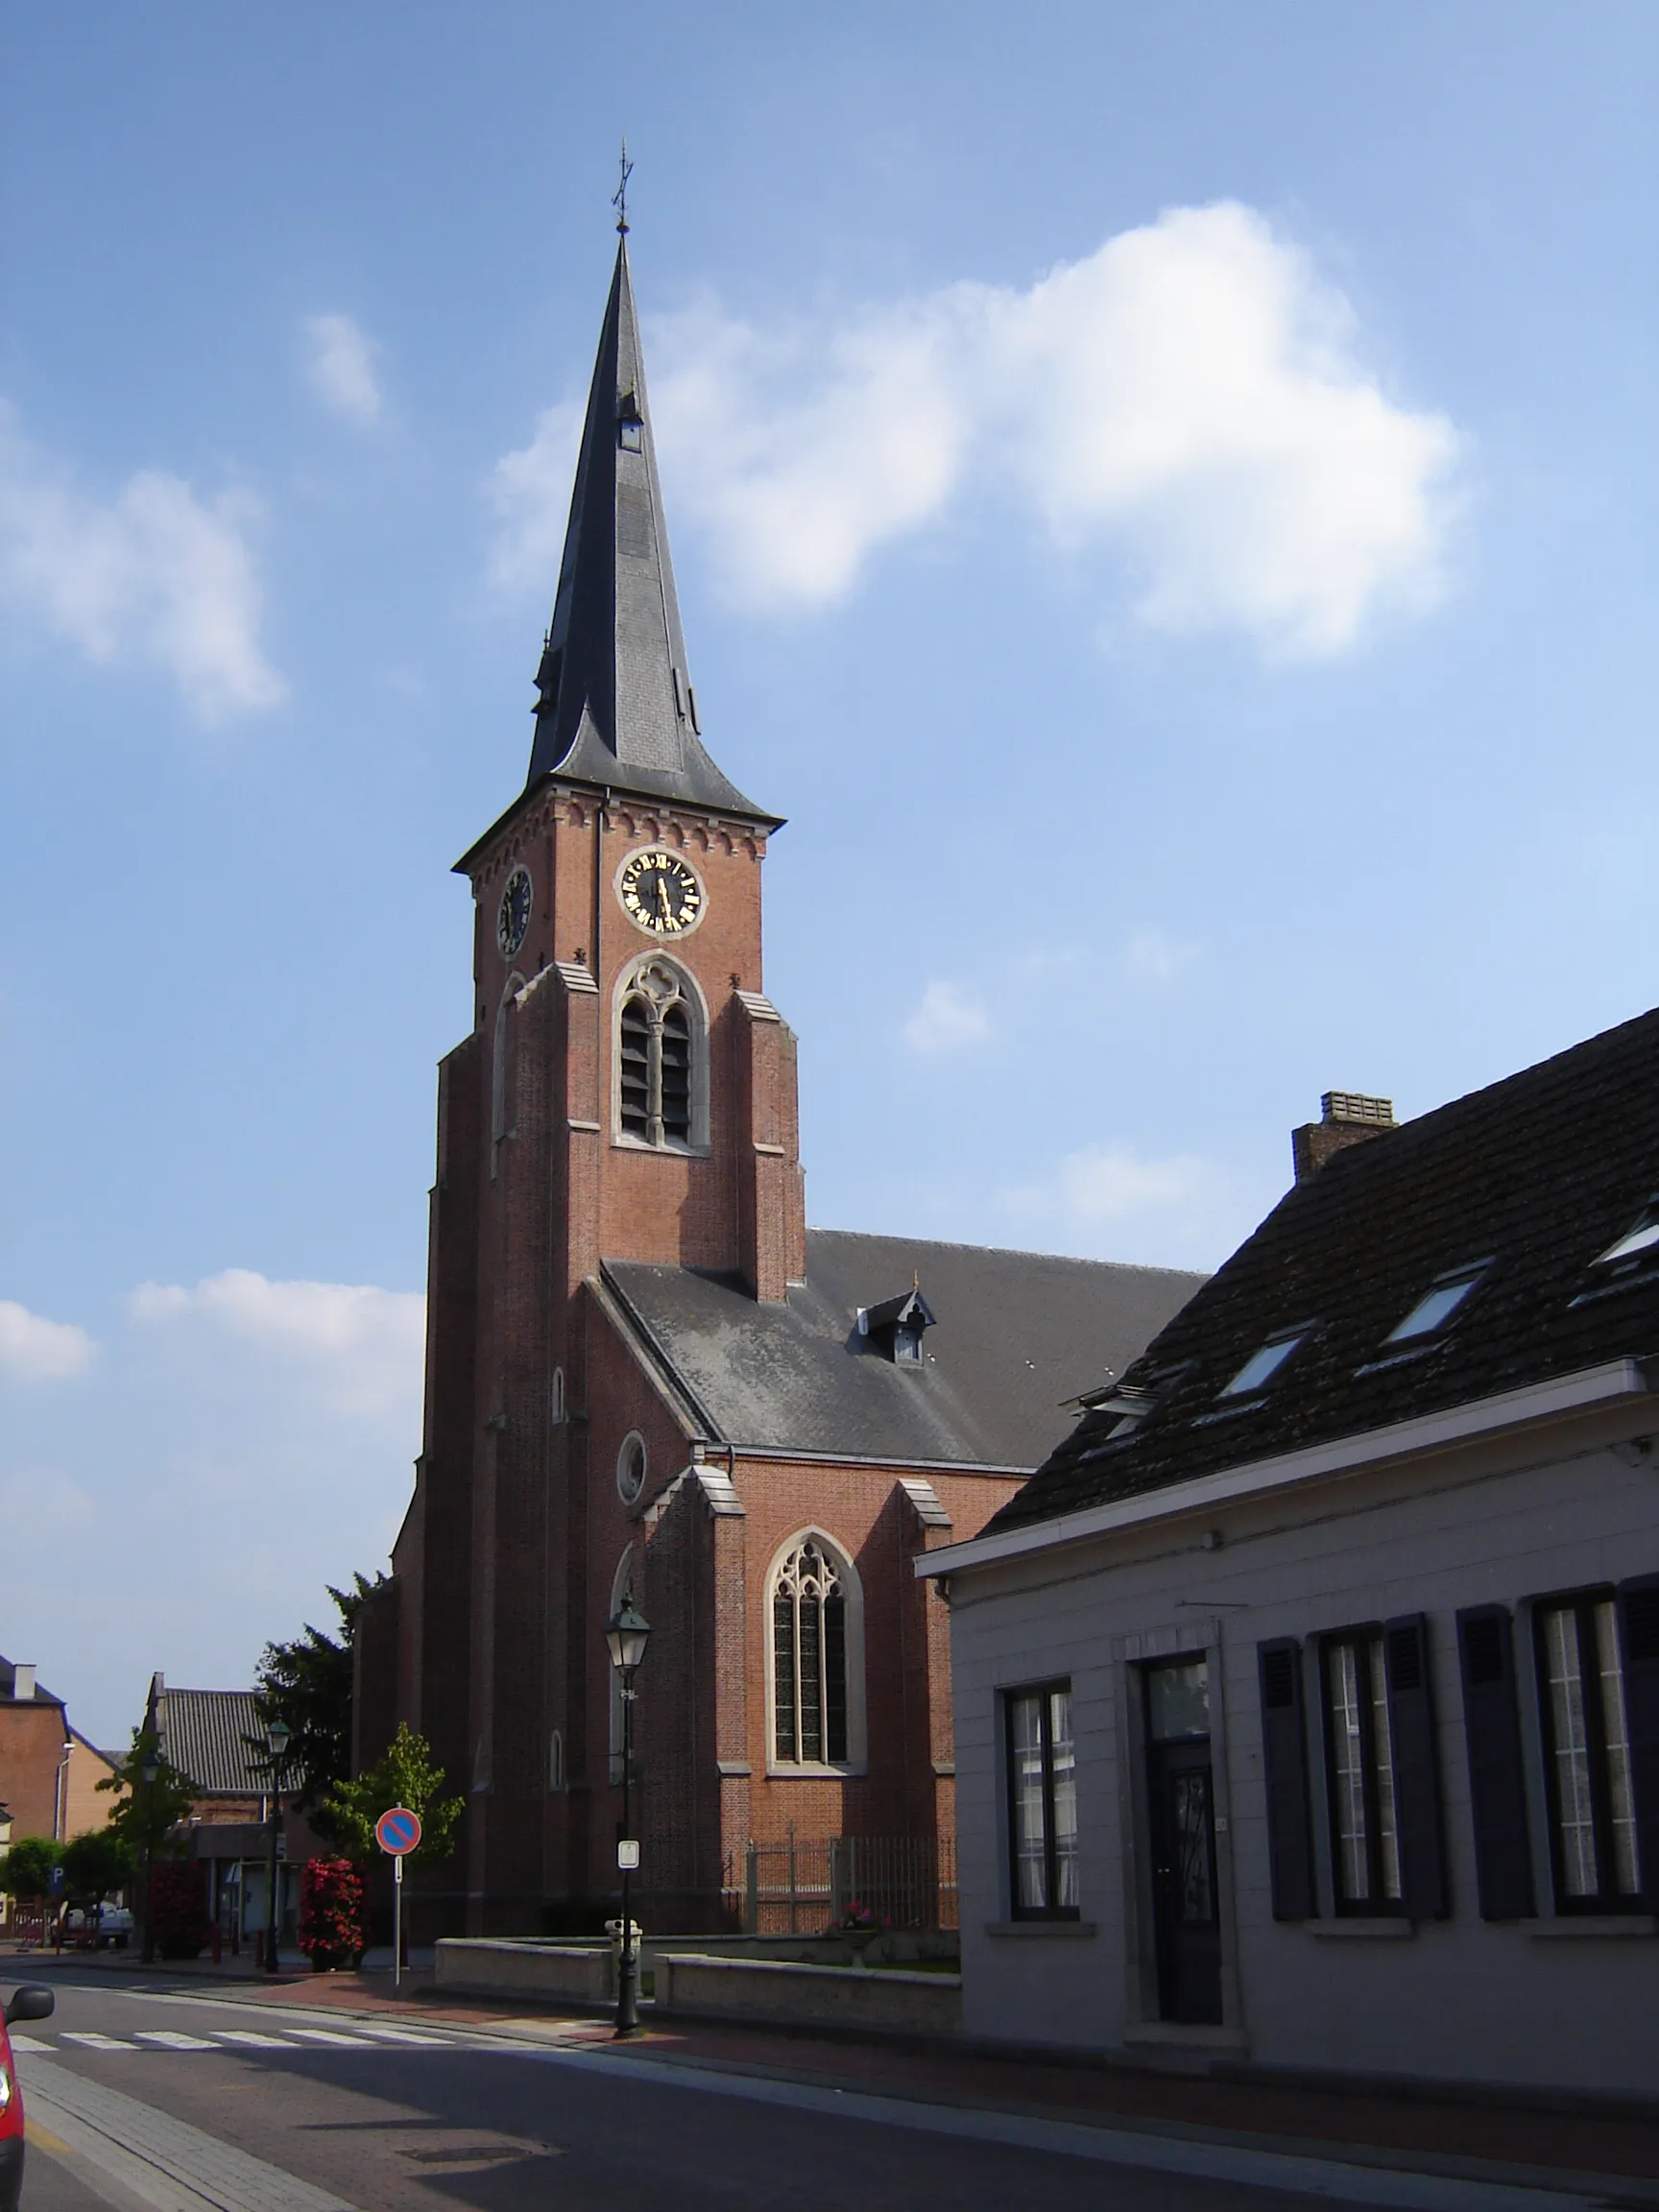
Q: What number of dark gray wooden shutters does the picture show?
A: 4